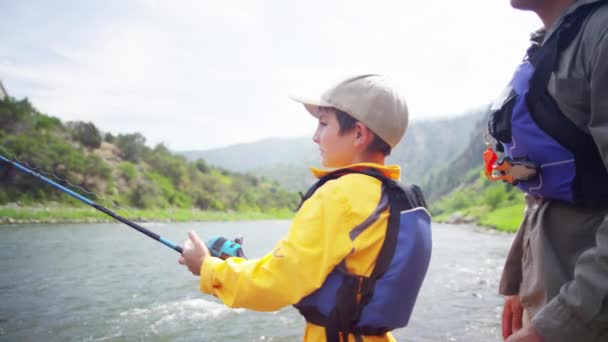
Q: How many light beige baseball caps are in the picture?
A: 1